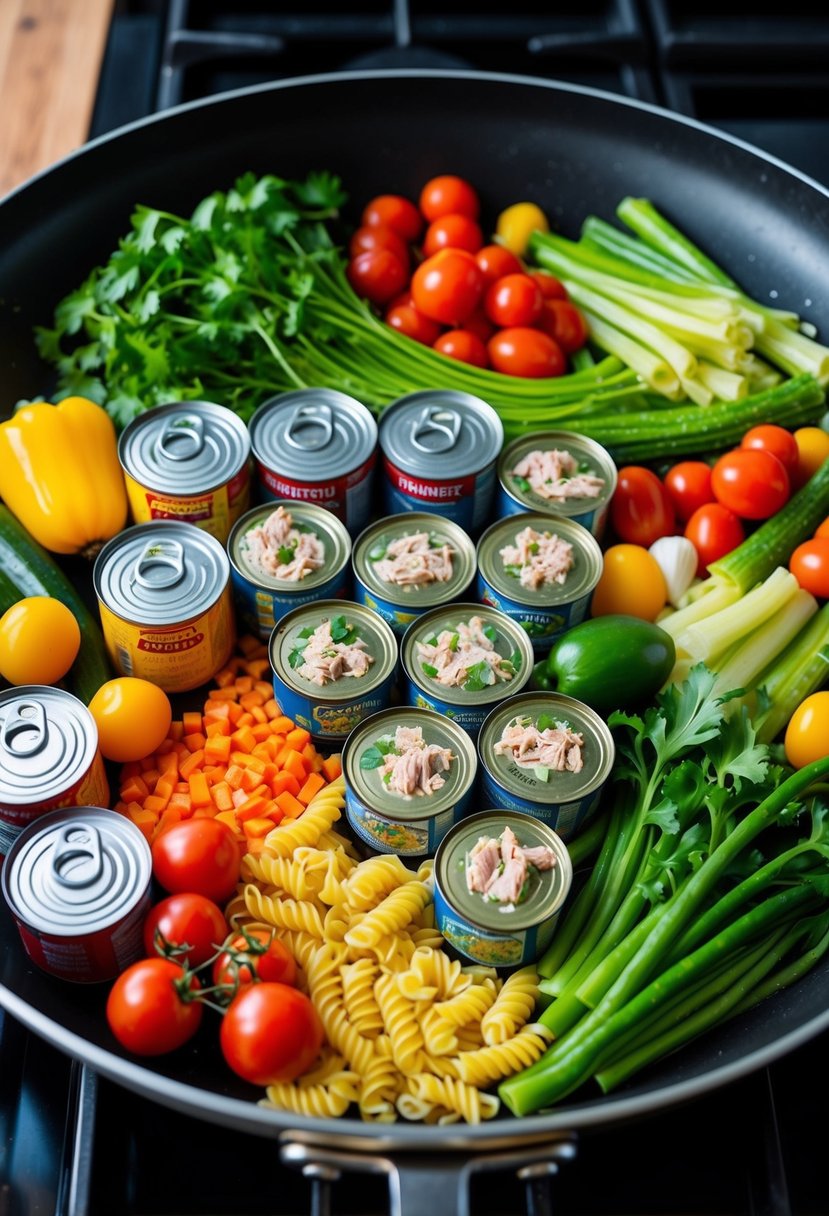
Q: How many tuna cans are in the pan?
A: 9